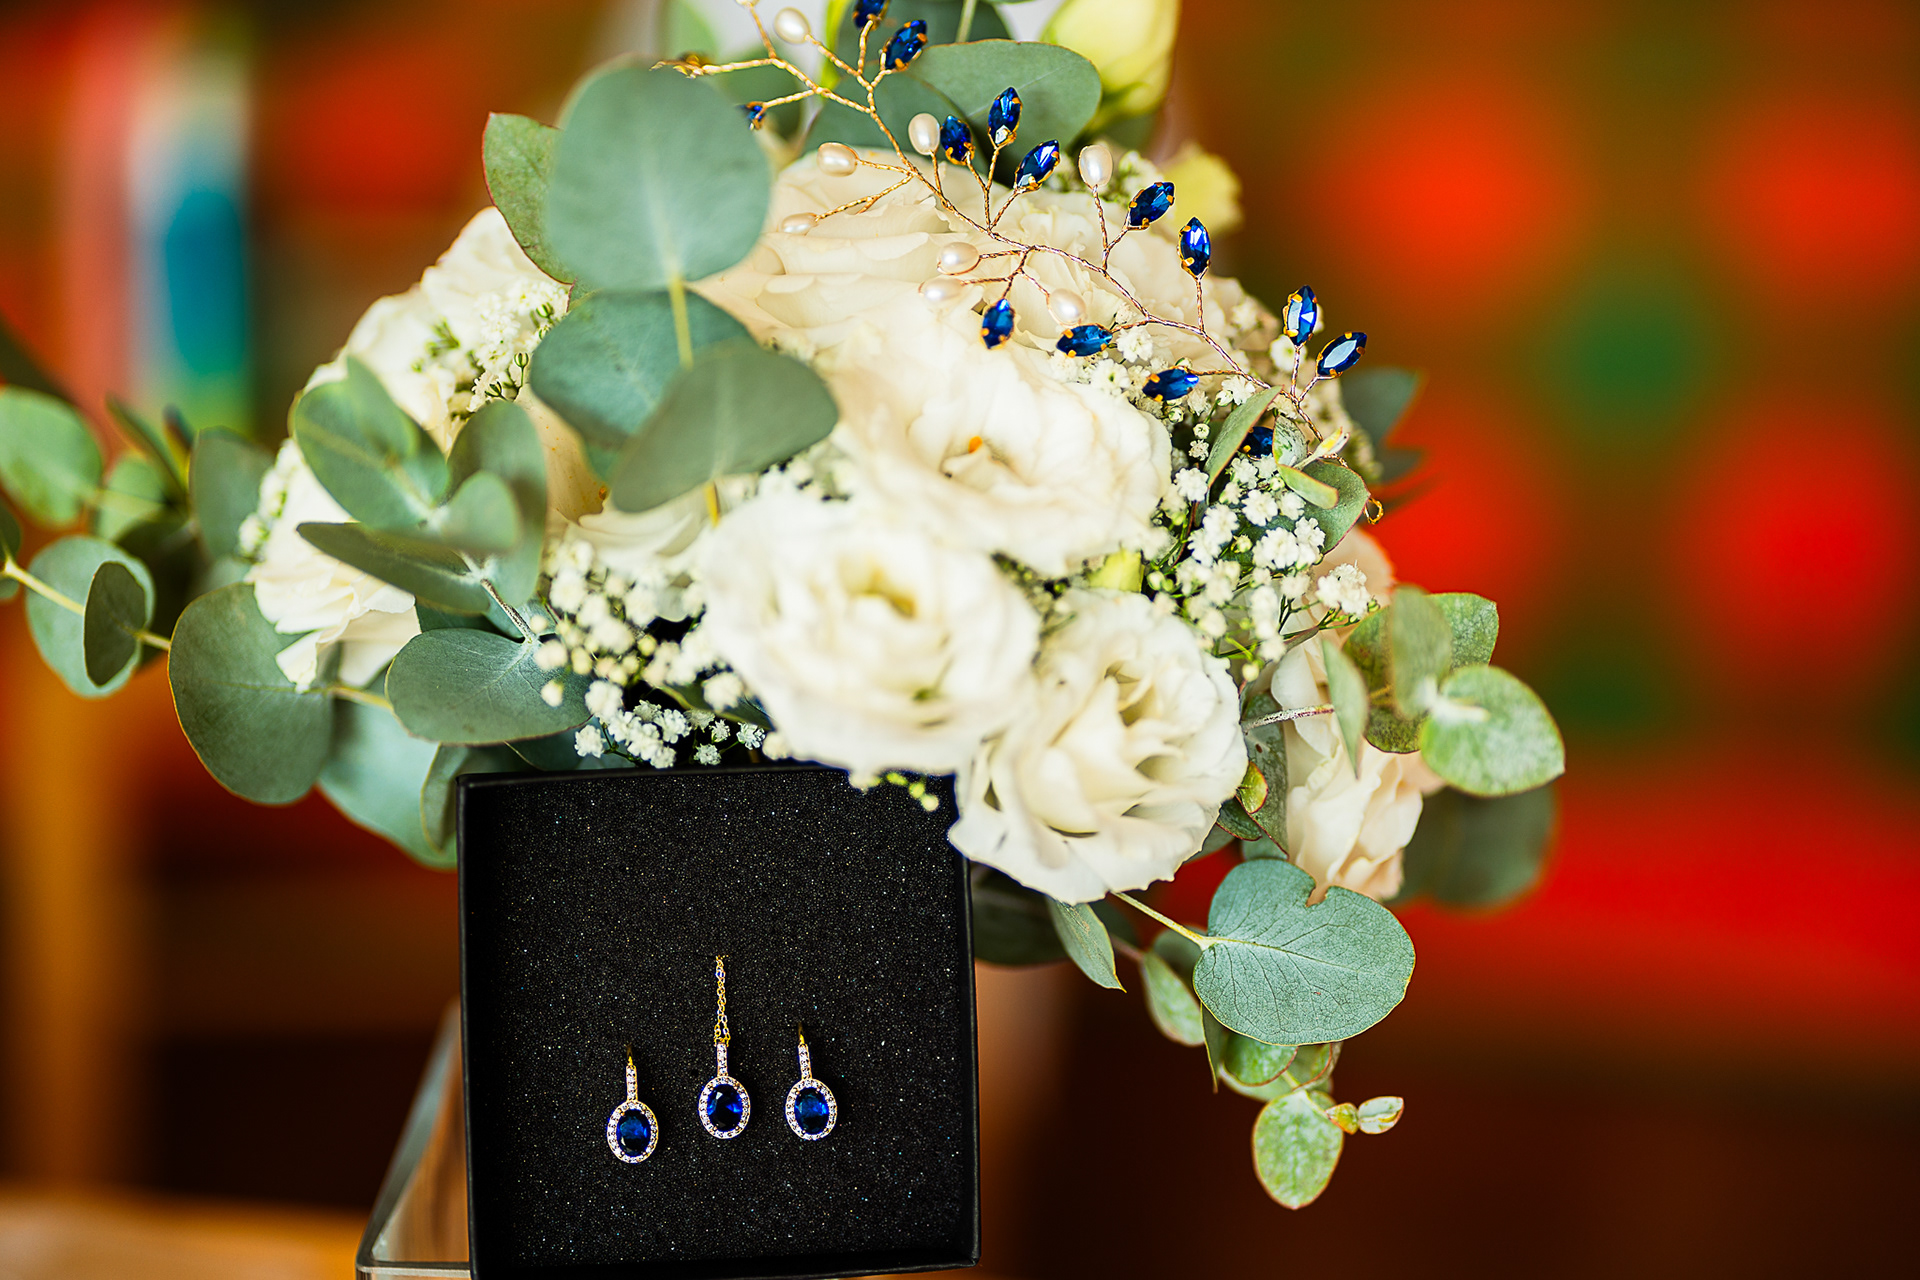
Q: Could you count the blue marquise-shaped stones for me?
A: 14